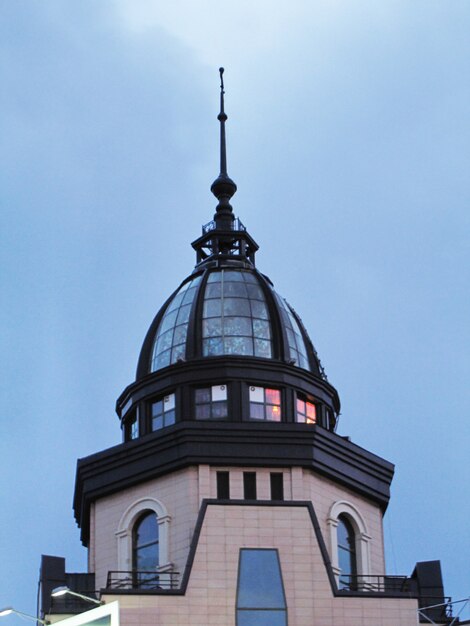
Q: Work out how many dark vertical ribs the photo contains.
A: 4